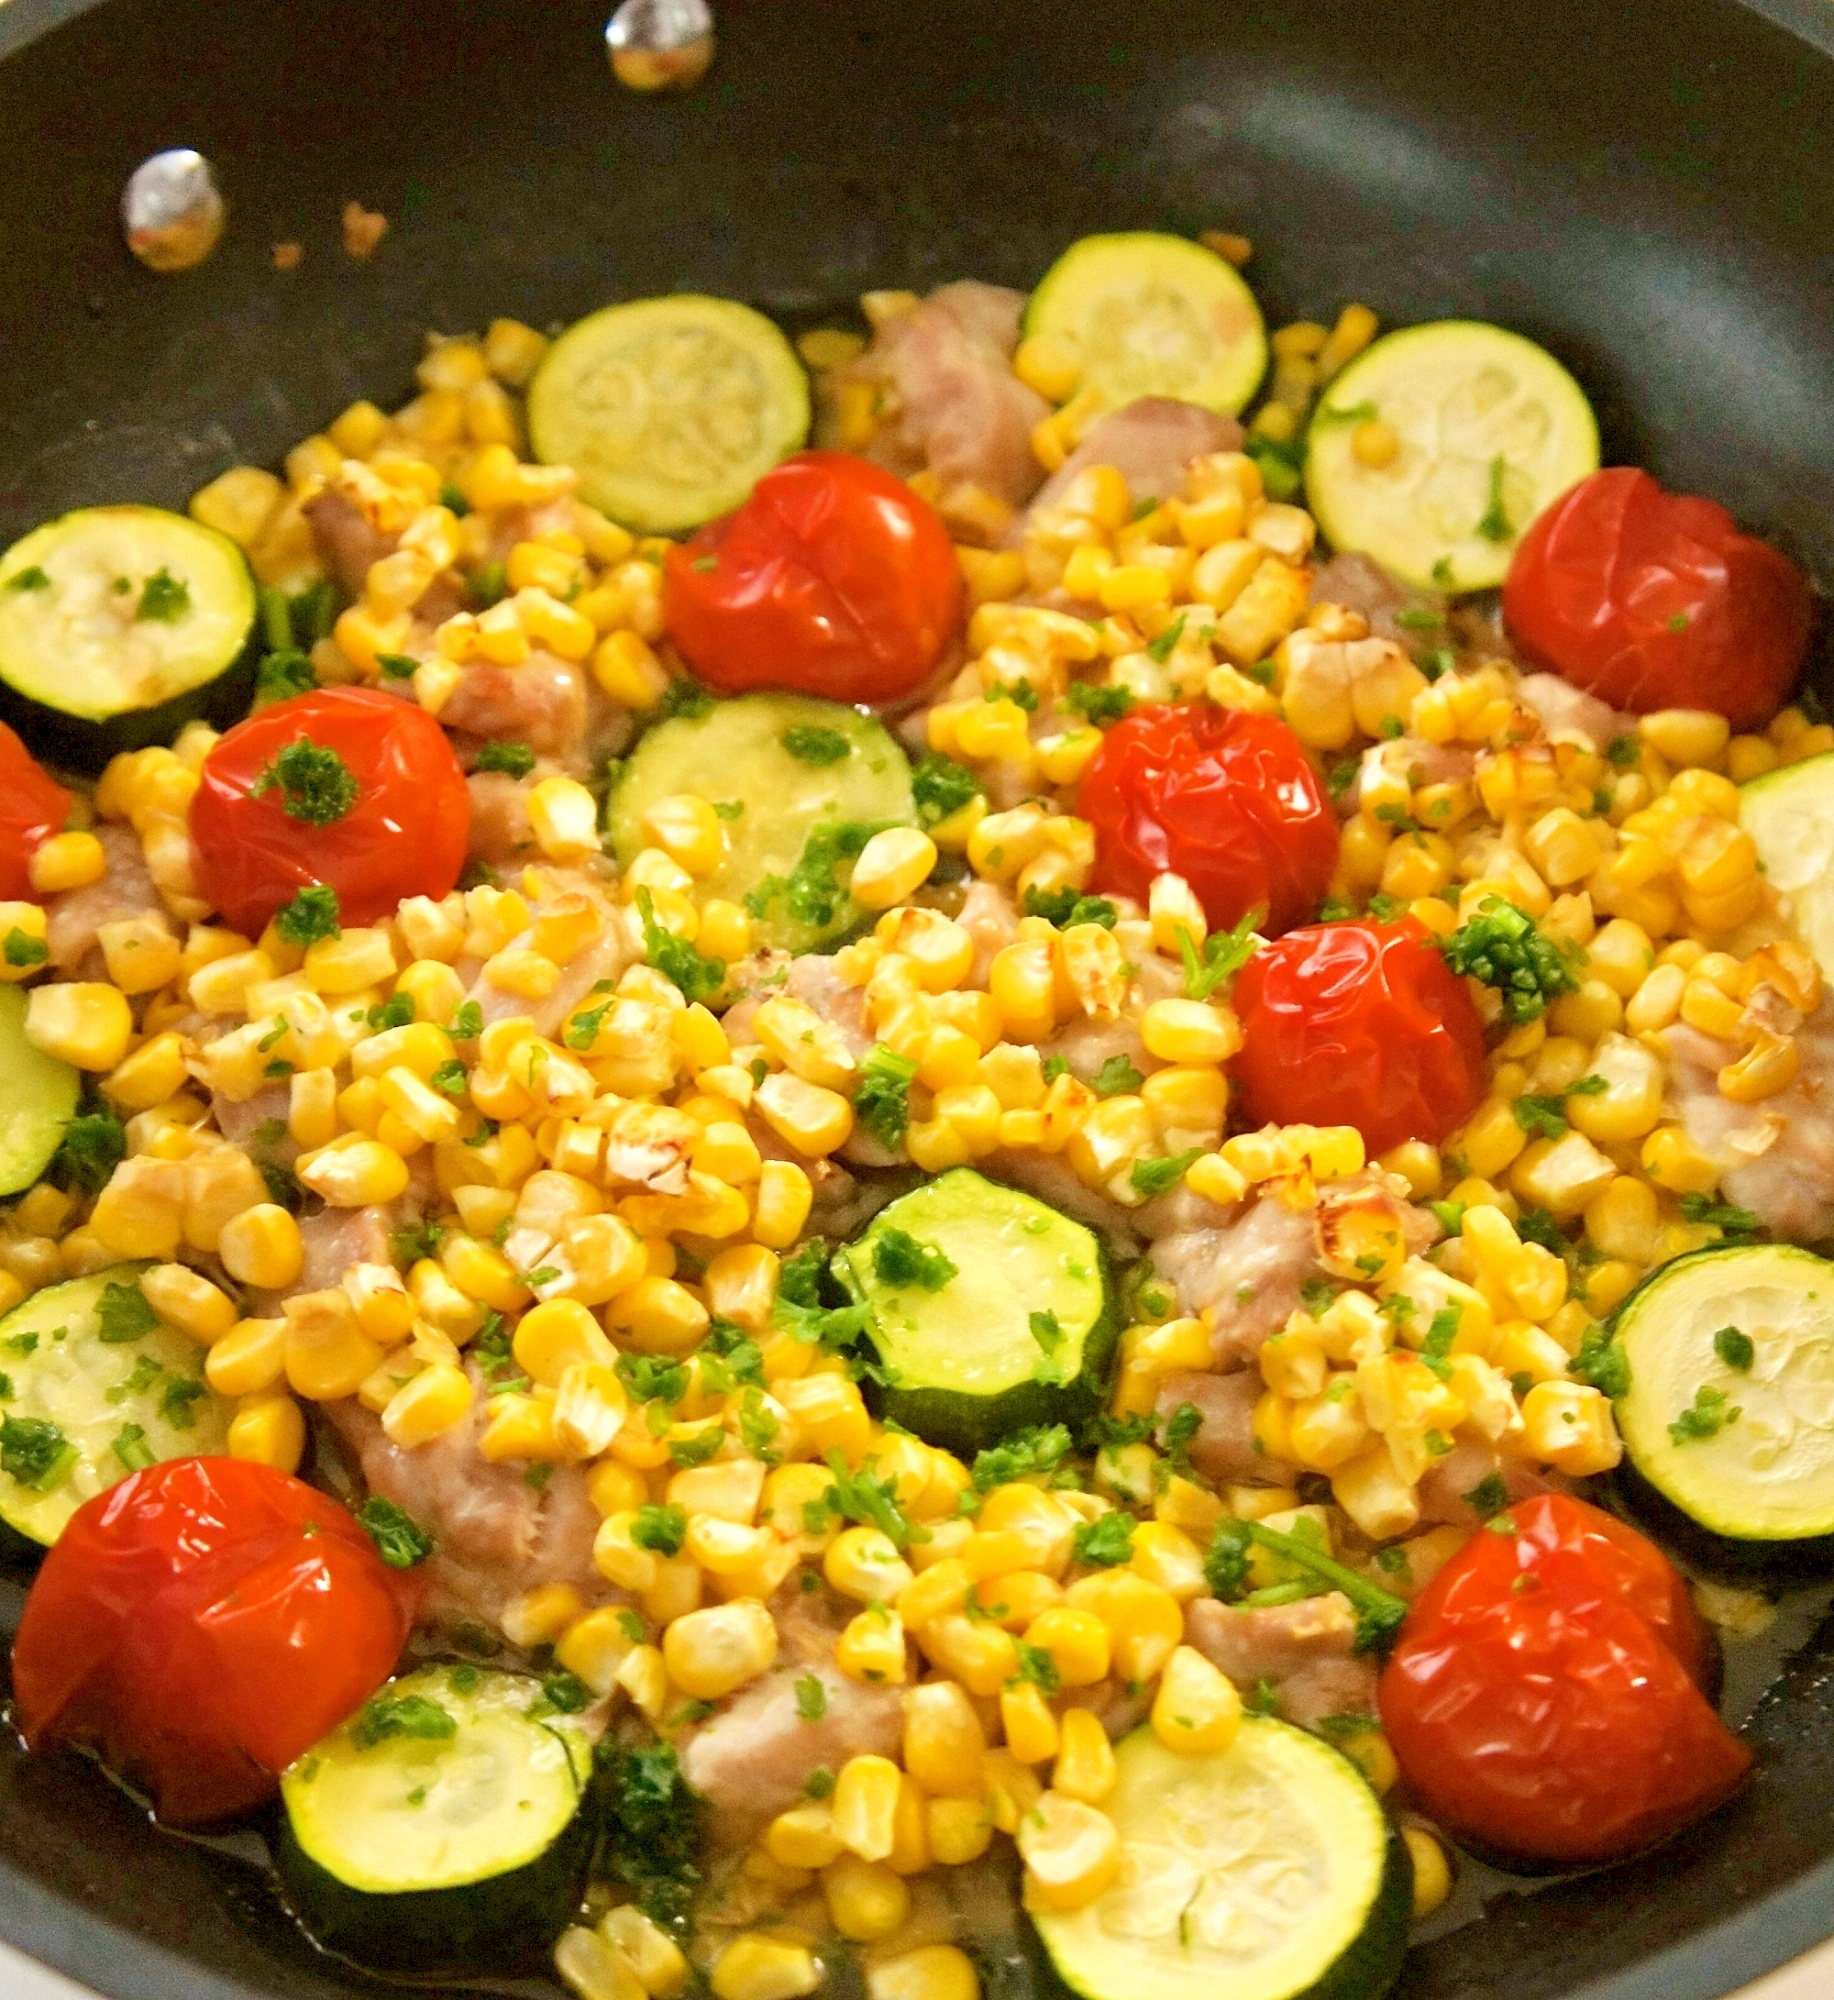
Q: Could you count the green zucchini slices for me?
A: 12